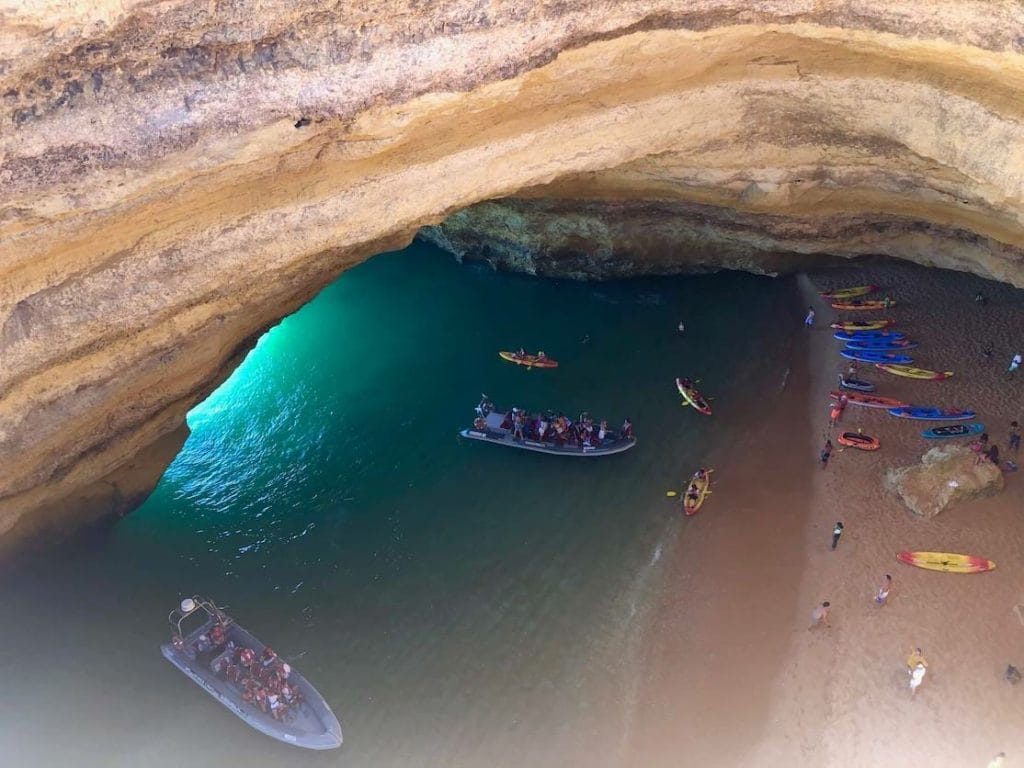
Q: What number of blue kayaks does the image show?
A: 5